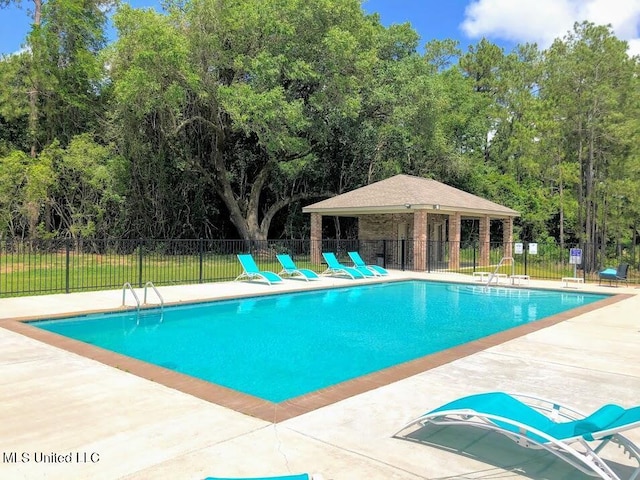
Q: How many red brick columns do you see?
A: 5